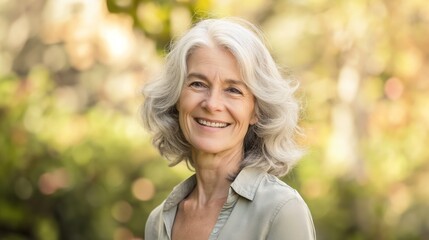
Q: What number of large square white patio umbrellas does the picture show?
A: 0